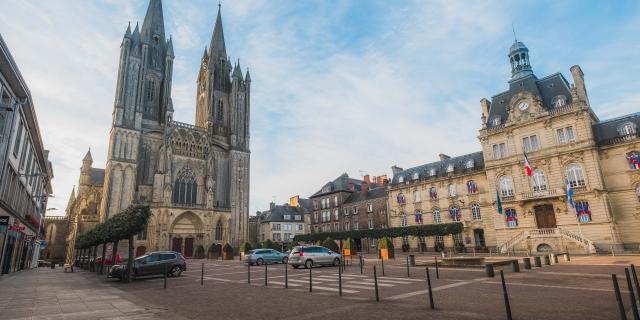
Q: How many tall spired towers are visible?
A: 2